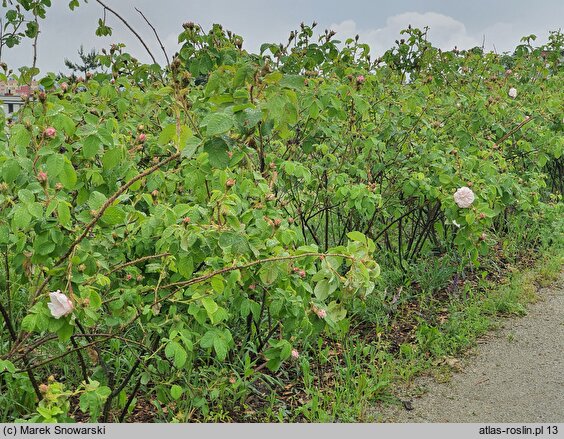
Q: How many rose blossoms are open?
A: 3